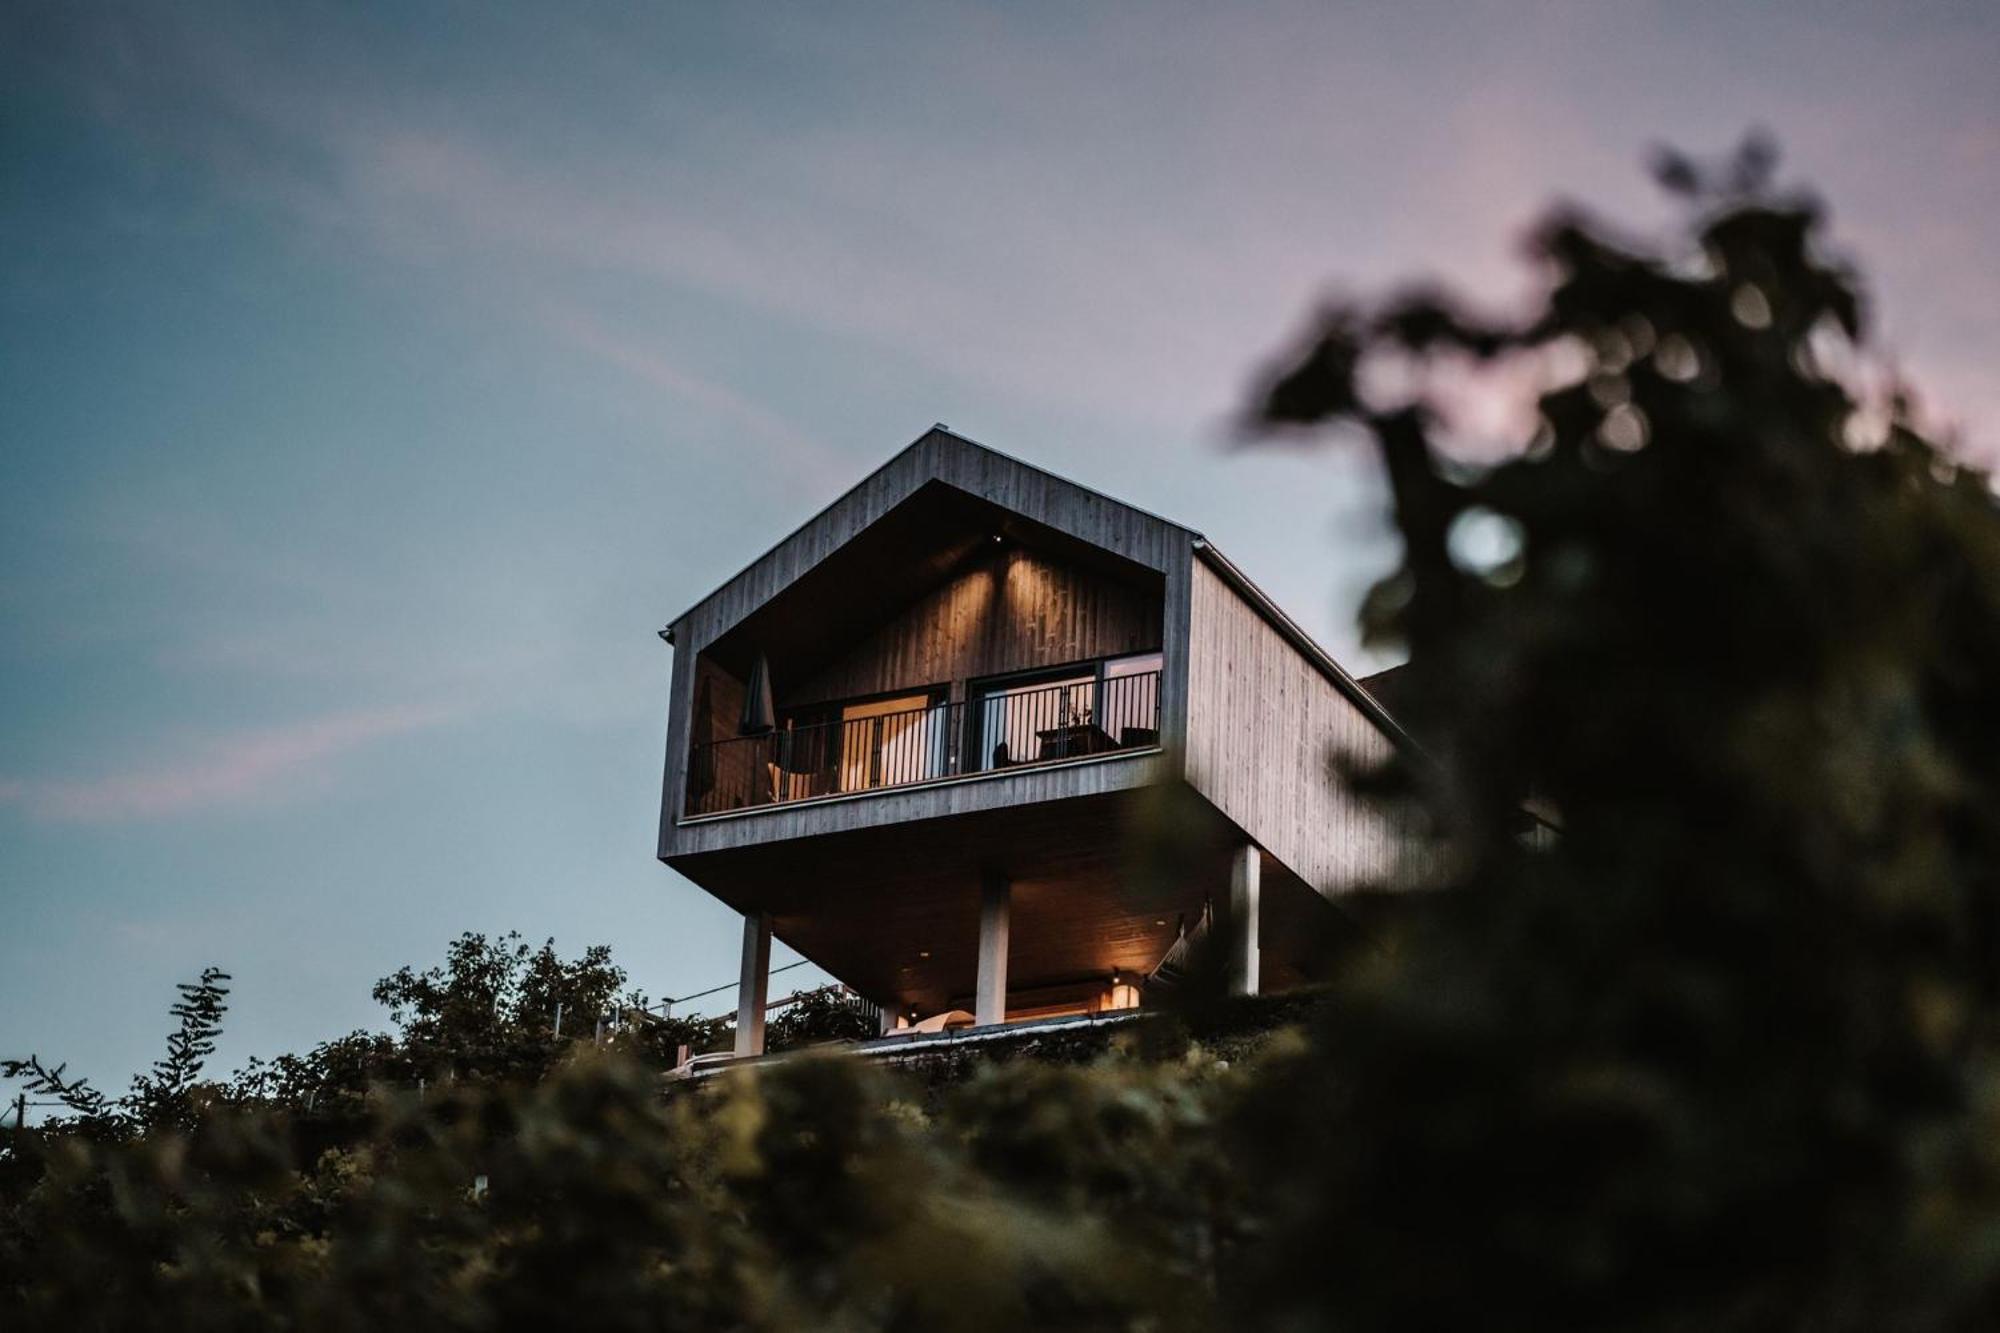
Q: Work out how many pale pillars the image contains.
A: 3